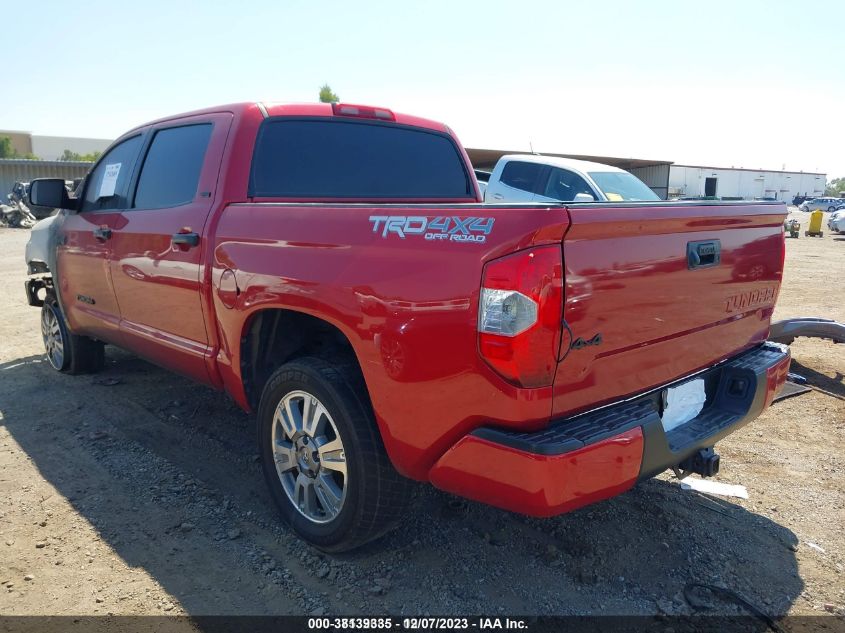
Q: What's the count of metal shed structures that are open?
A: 1